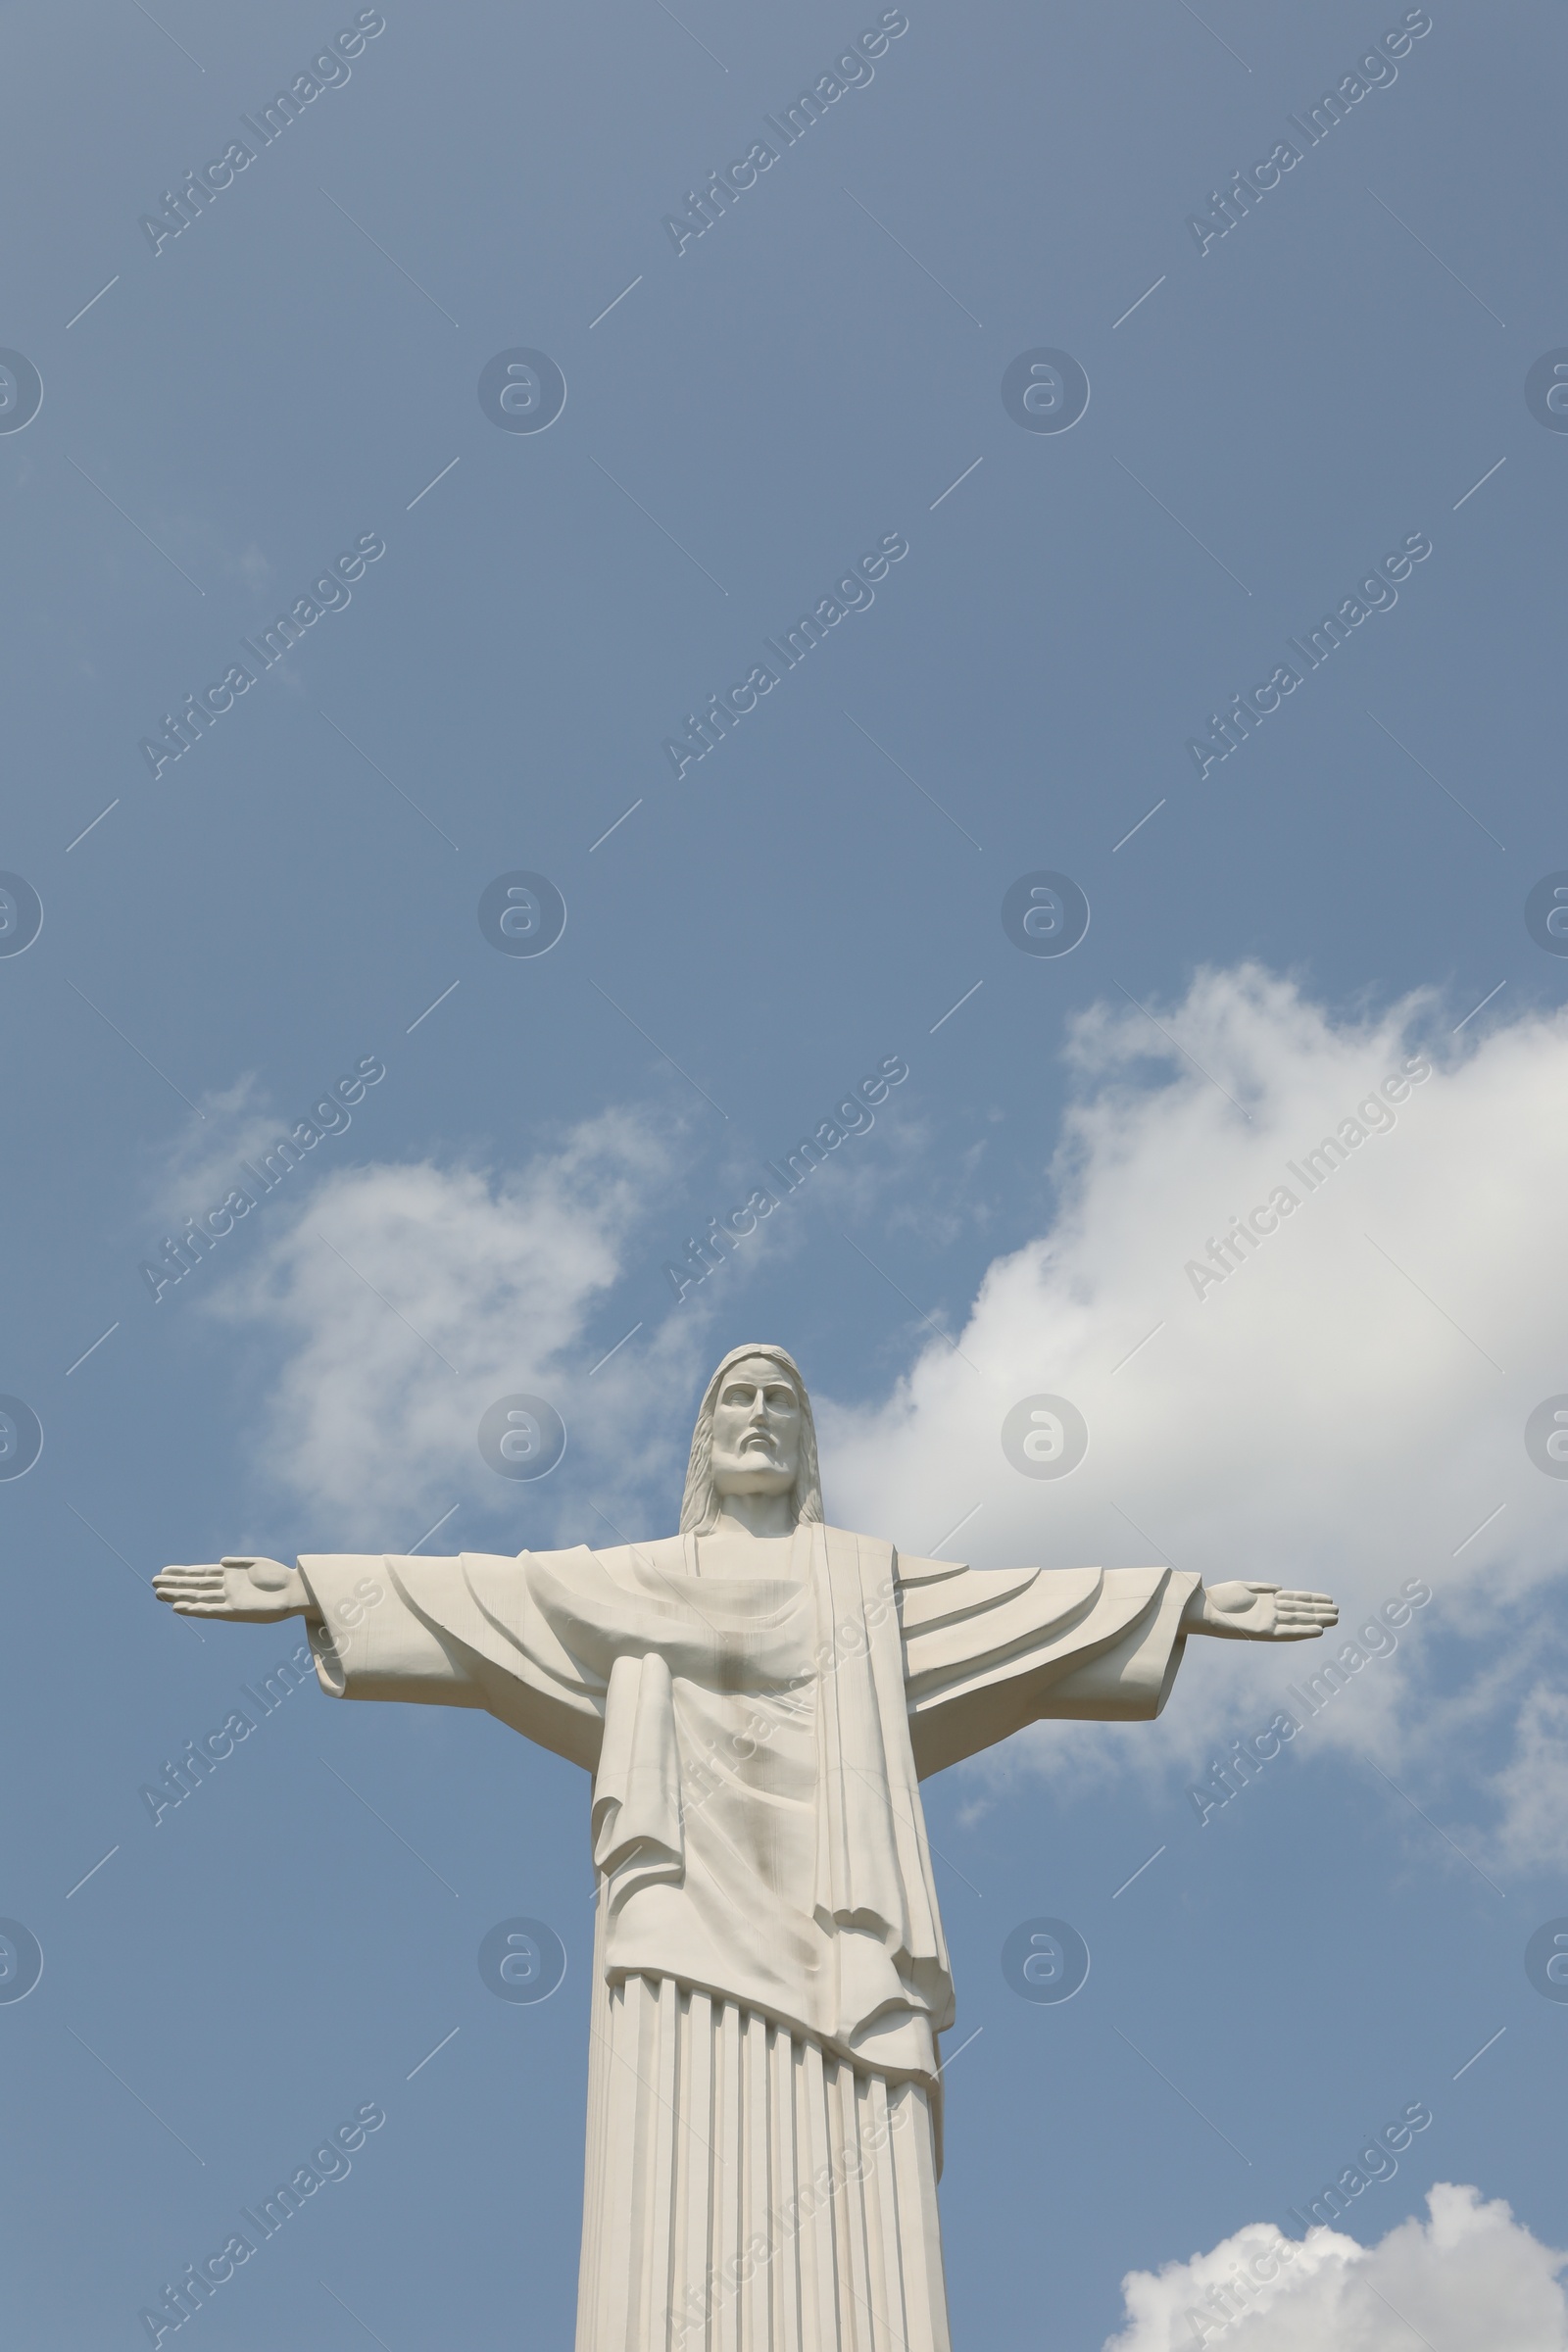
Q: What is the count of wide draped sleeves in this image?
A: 2